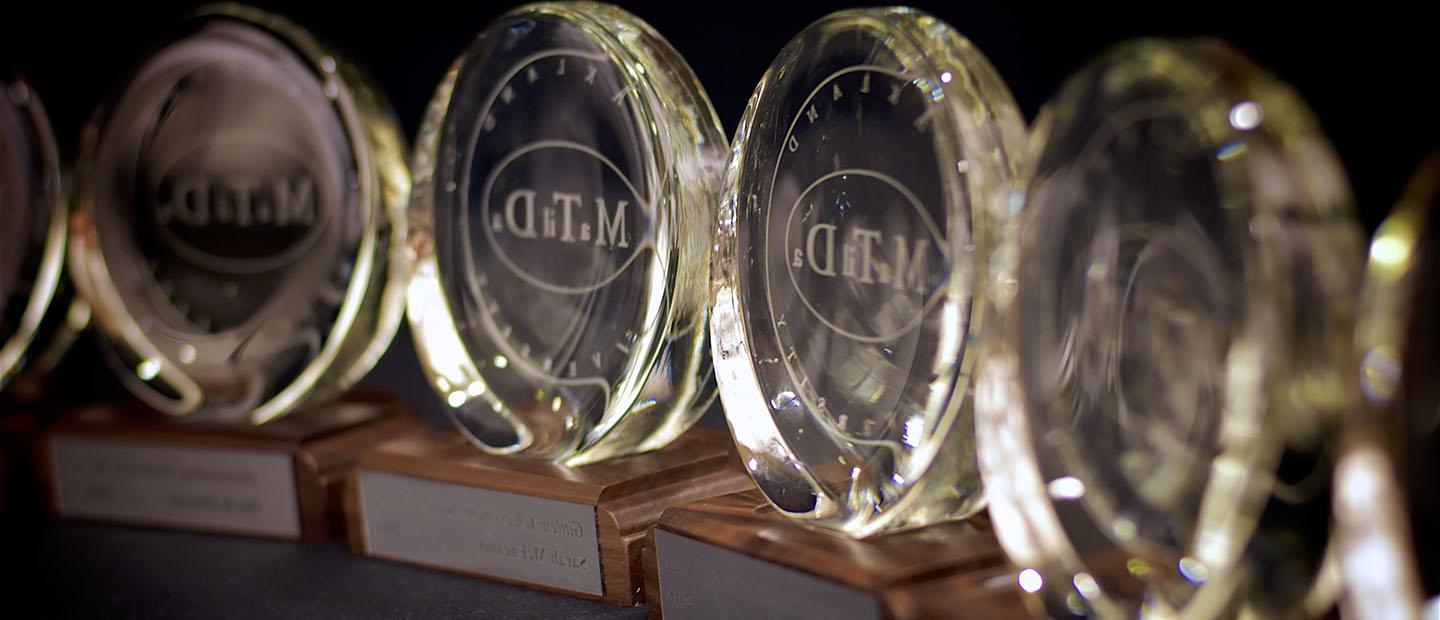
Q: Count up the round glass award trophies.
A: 6